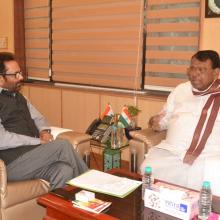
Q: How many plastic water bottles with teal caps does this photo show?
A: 2